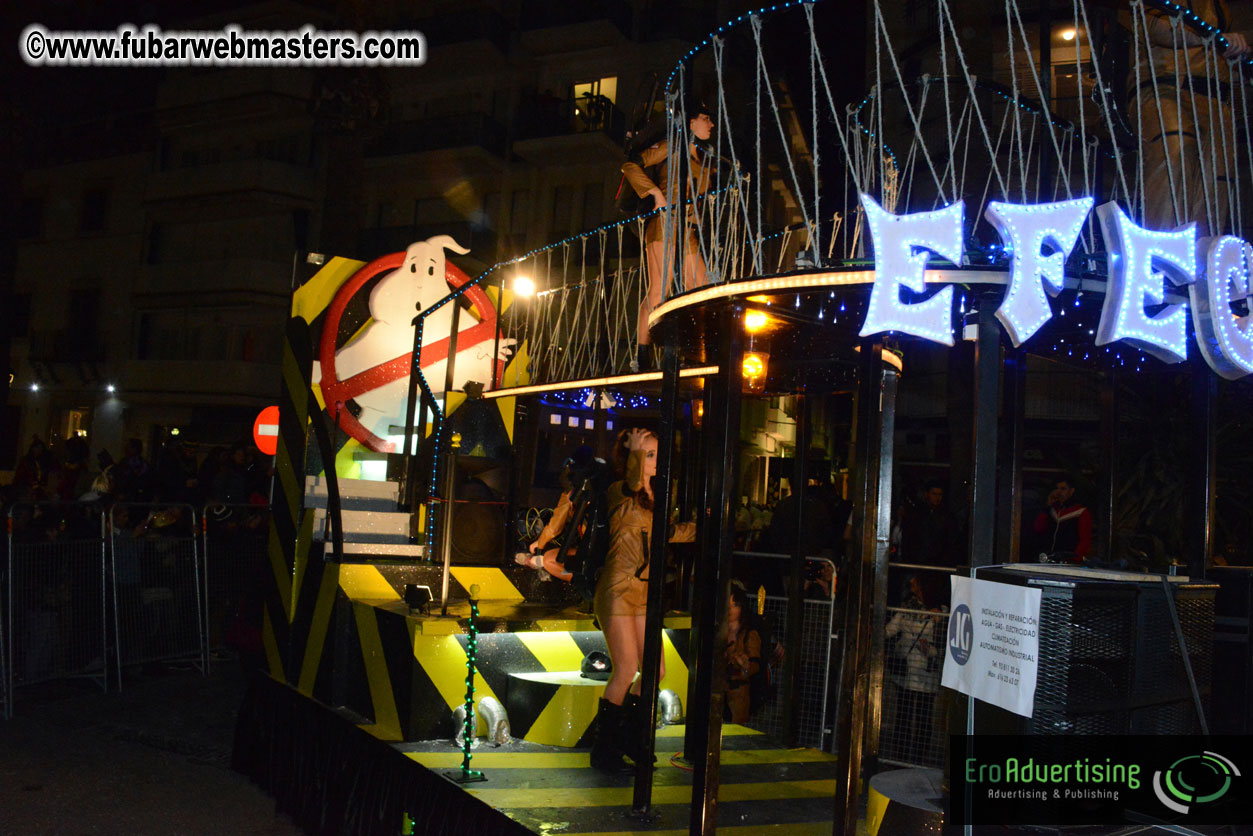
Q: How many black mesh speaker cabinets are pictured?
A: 2